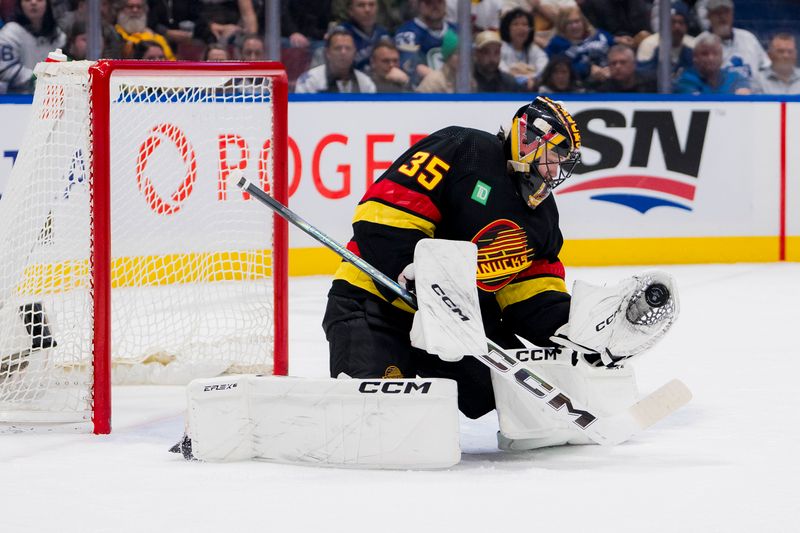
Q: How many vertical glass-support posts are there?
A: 4